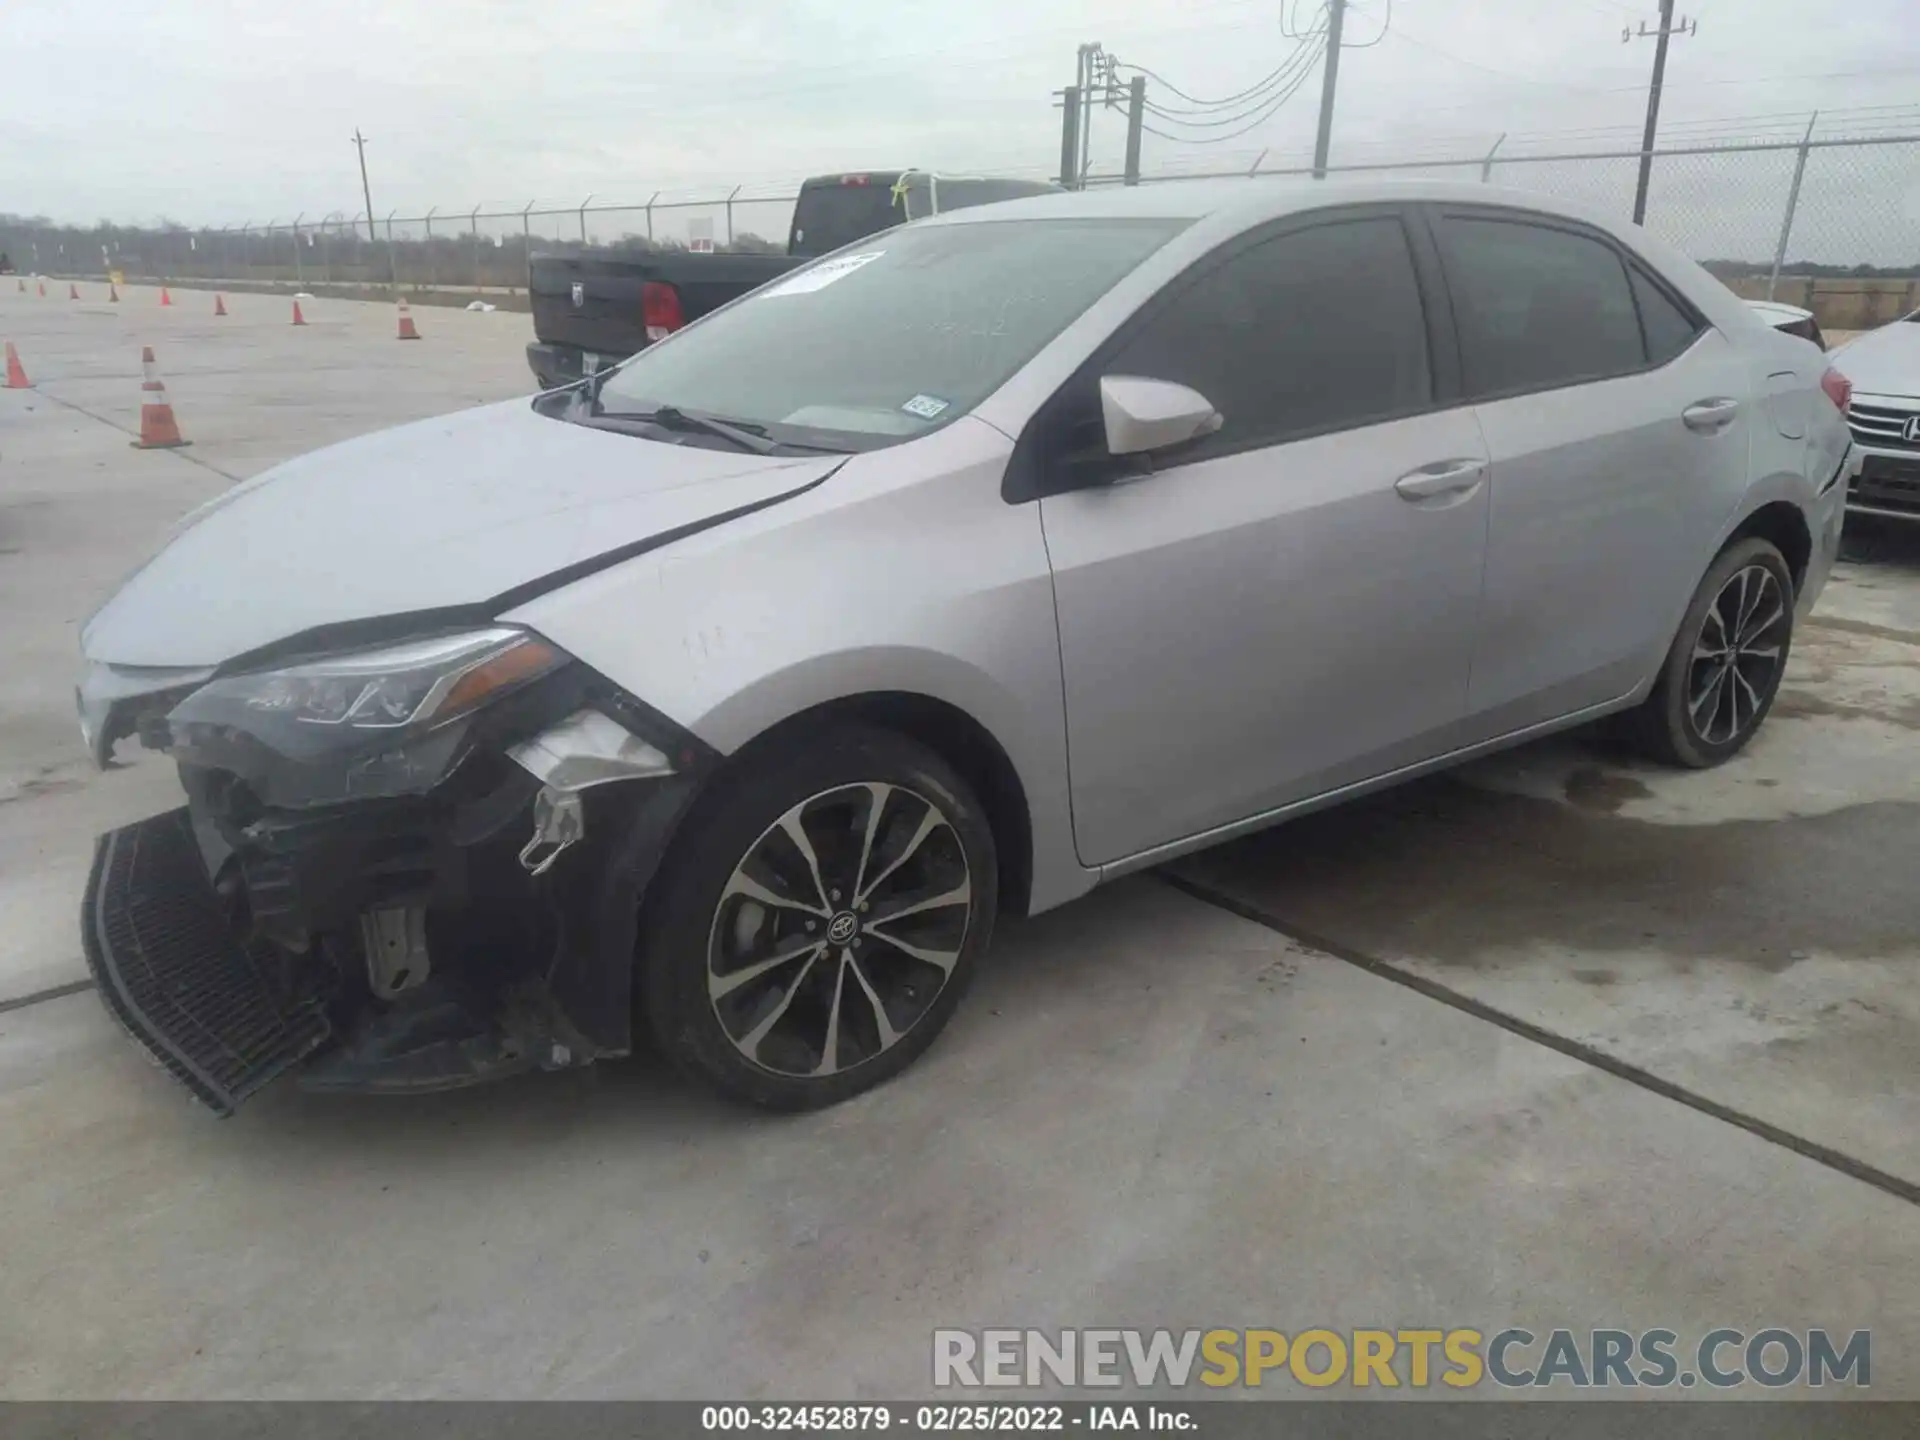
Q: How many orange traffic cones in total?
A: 10